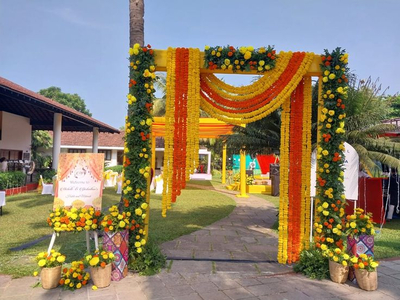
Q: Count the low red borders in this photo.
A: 1